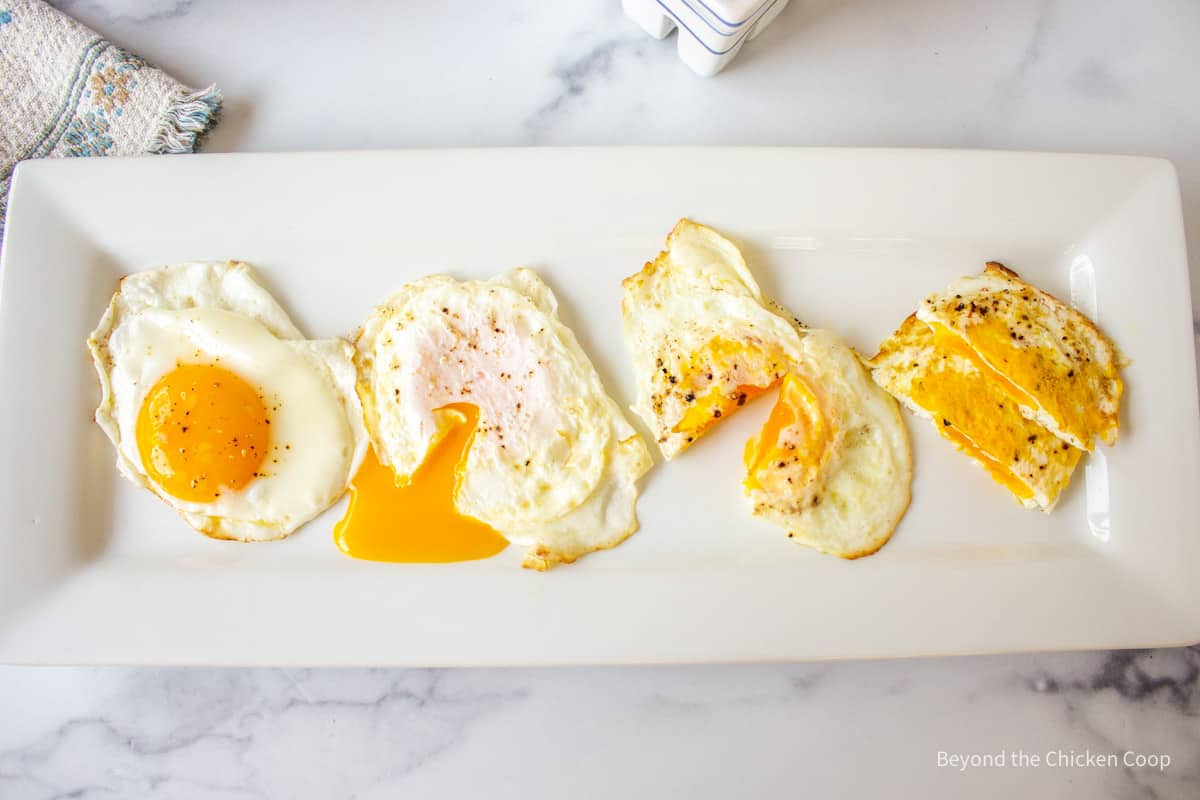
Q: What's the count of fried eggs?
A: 4